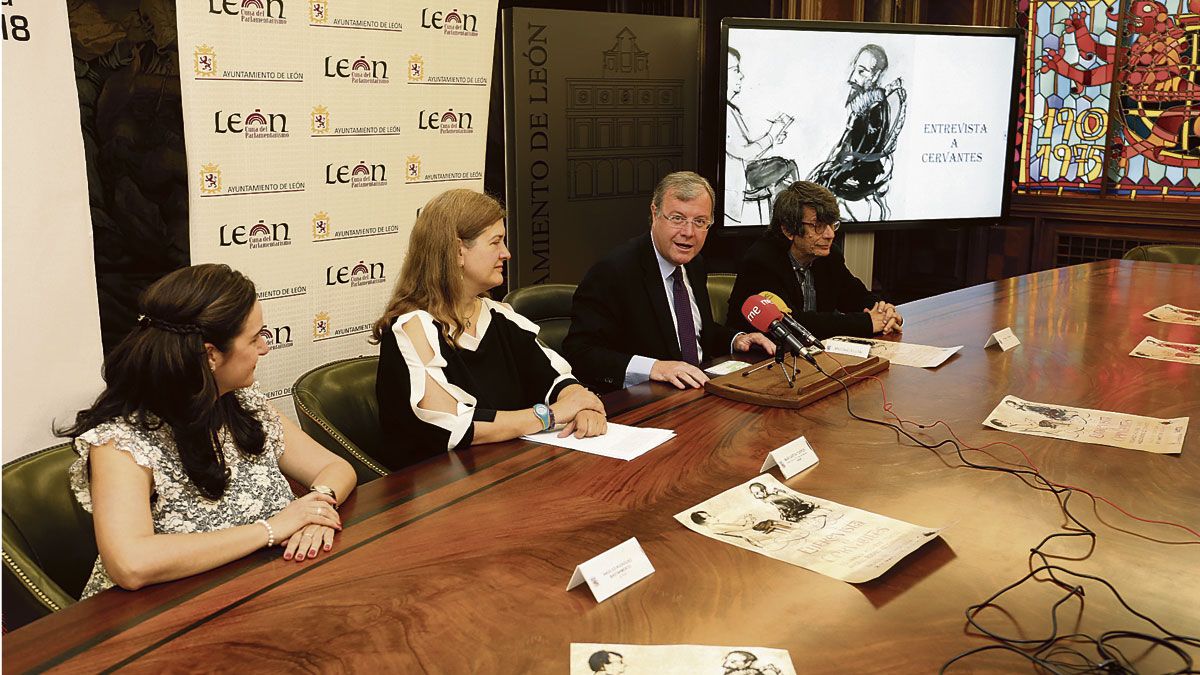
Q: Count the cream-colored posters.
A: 6